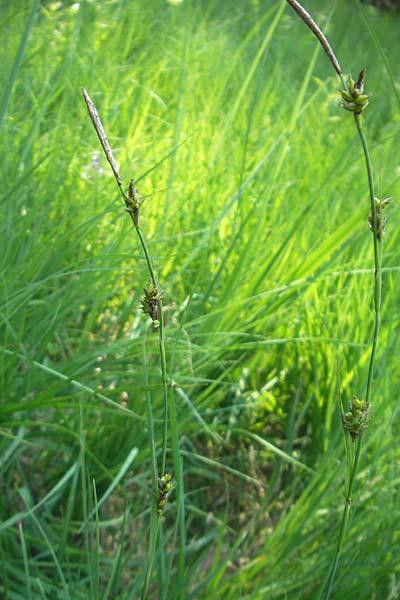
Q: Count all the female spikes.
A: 6